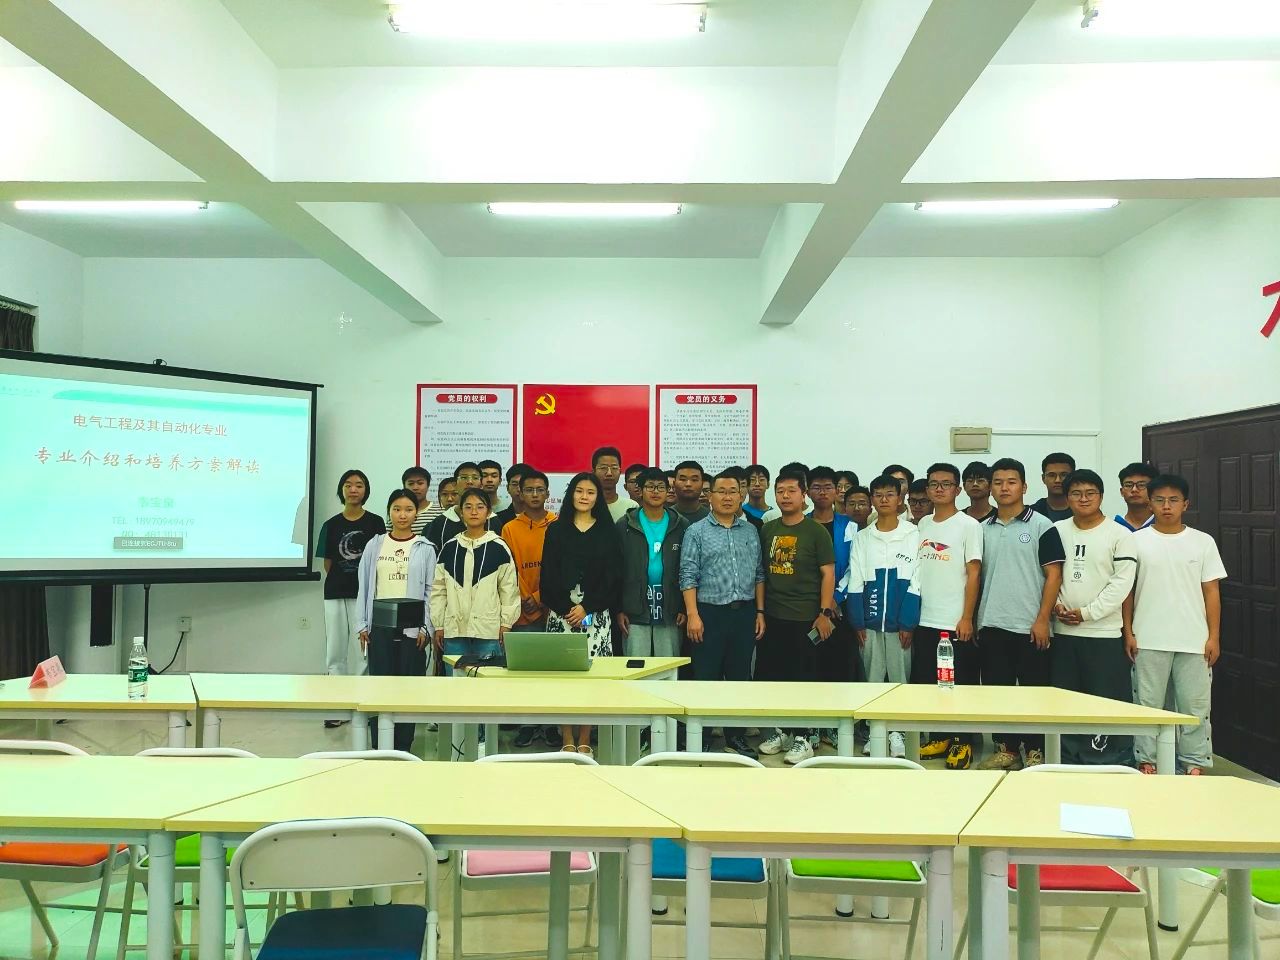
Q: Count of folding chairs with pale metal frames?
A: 9